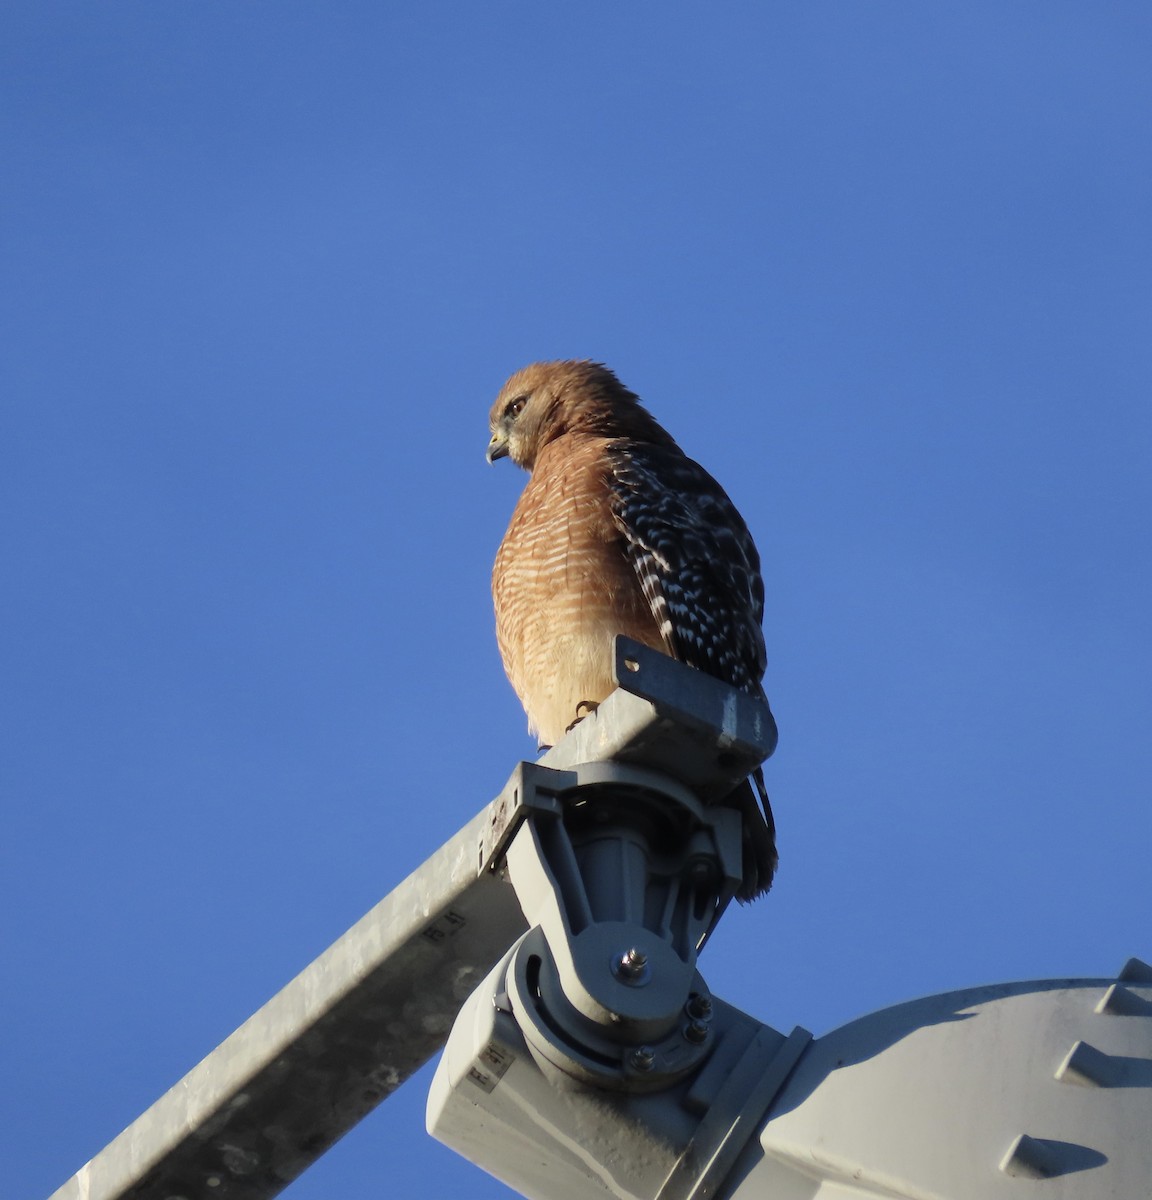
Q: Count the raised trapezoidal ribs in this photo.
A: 4